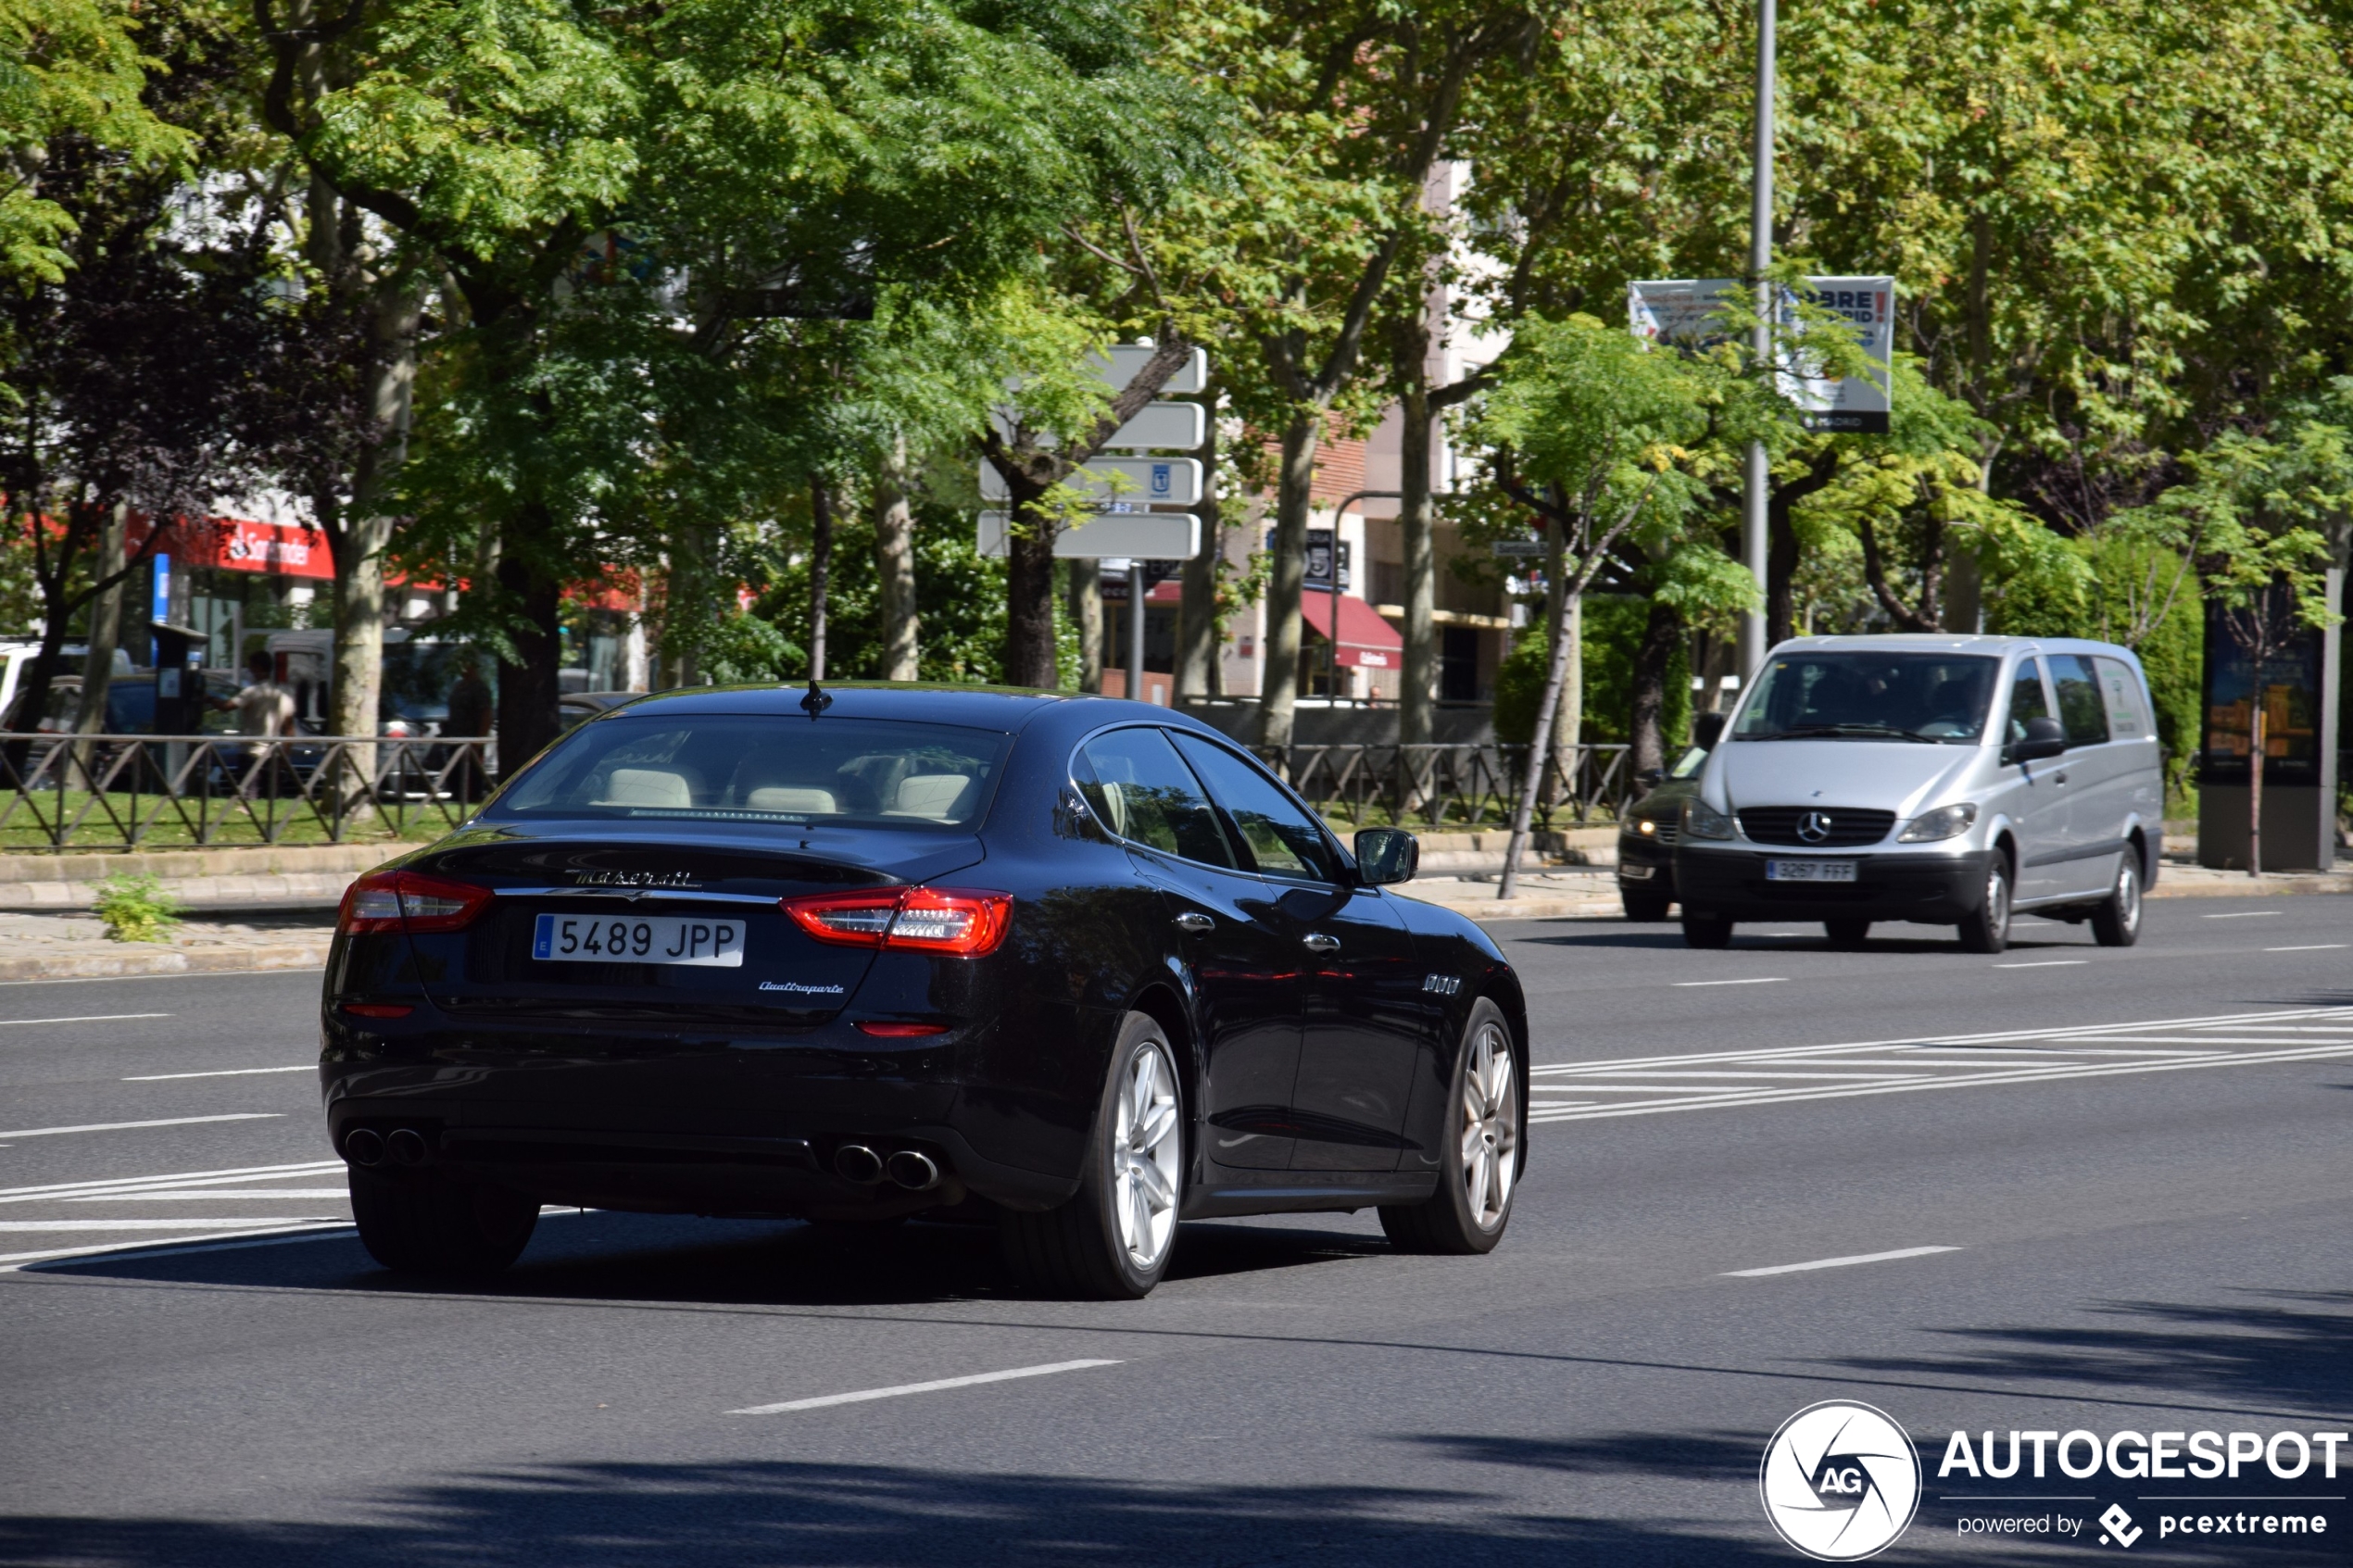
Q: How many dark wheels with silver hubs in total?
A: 4